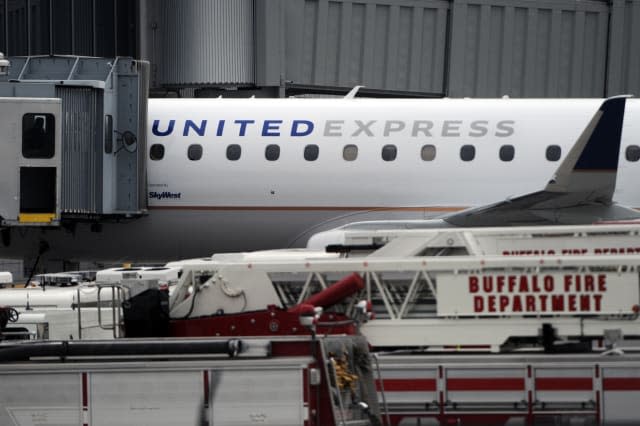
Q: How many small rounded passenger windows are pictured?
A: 12